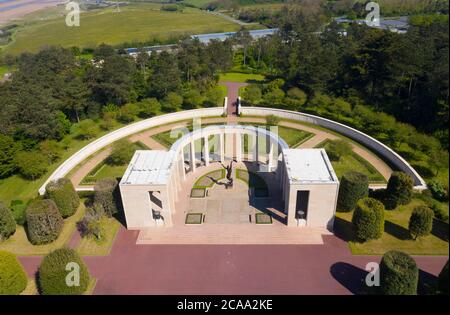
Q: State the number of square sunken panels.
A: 4